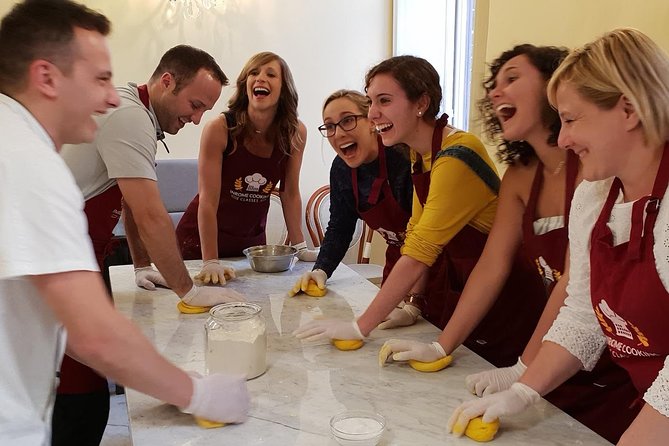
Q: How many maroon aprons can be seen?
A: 6